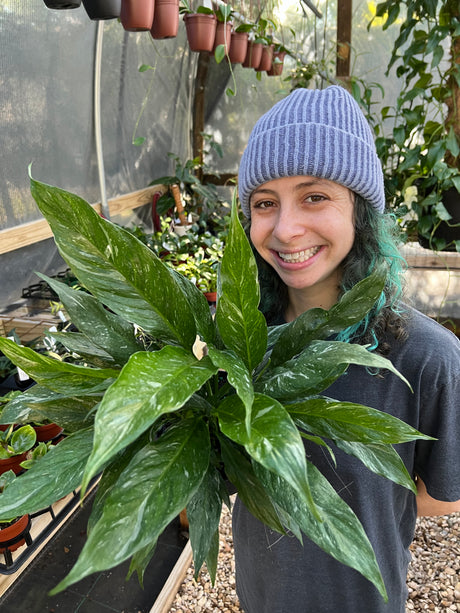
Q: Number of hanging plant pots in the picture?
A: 10